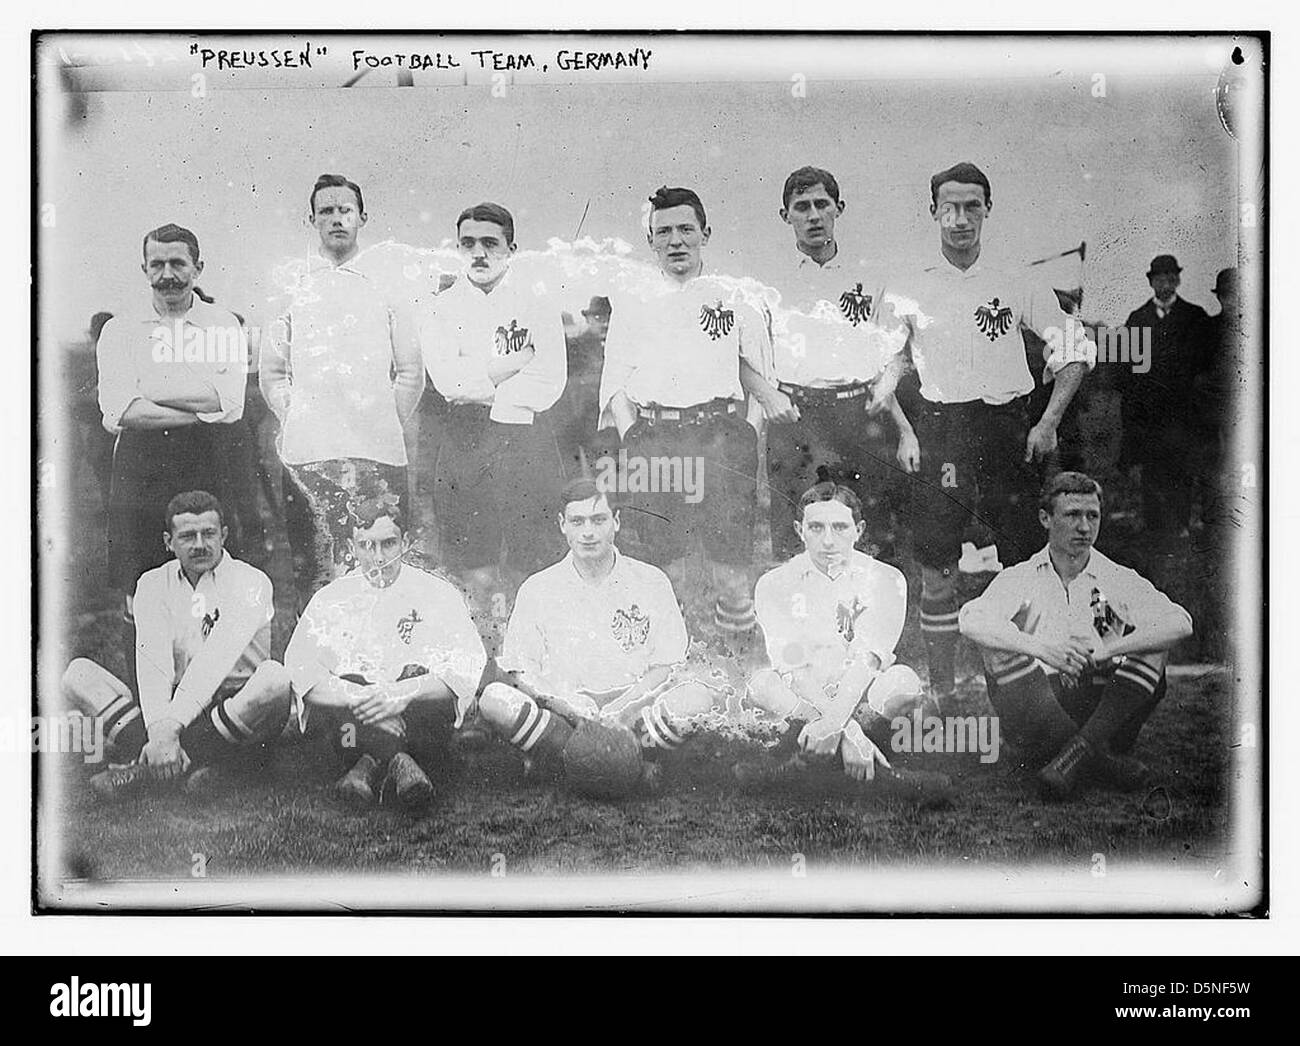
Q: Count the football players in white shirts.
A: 11